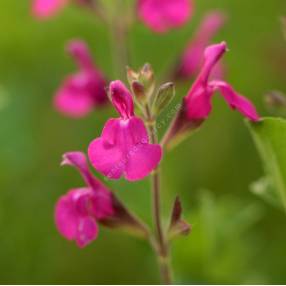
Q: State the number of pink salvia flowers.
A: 7